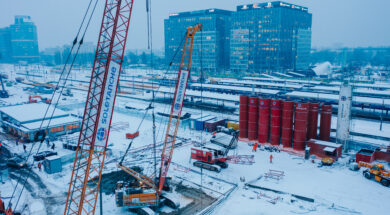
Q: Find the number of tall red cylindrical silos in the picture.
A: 8